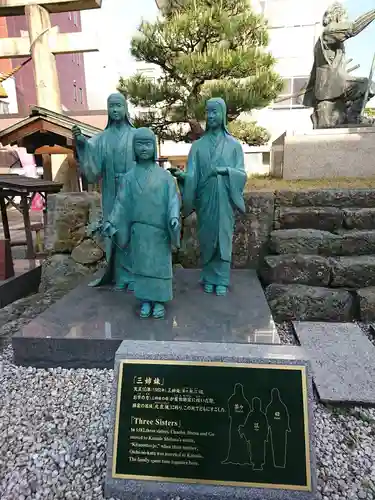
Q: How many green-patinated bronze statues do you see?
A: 3